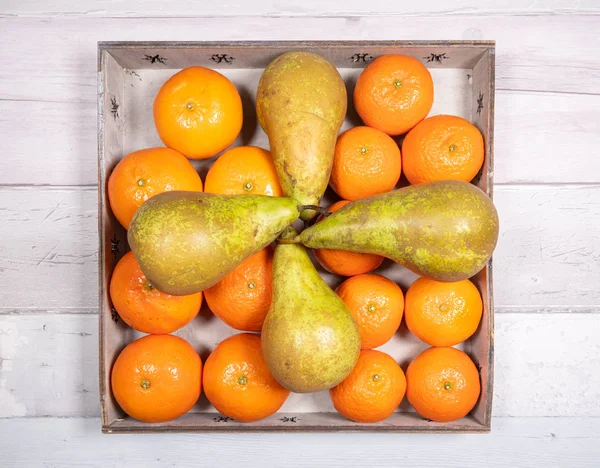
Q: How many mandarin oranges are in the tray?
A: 15